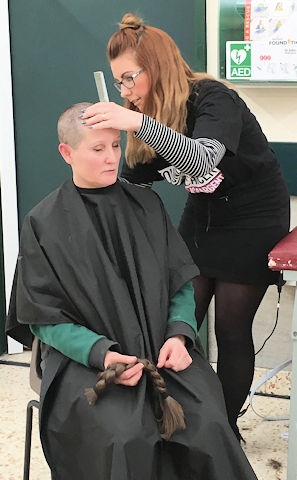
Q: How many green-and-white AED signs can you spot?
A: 1